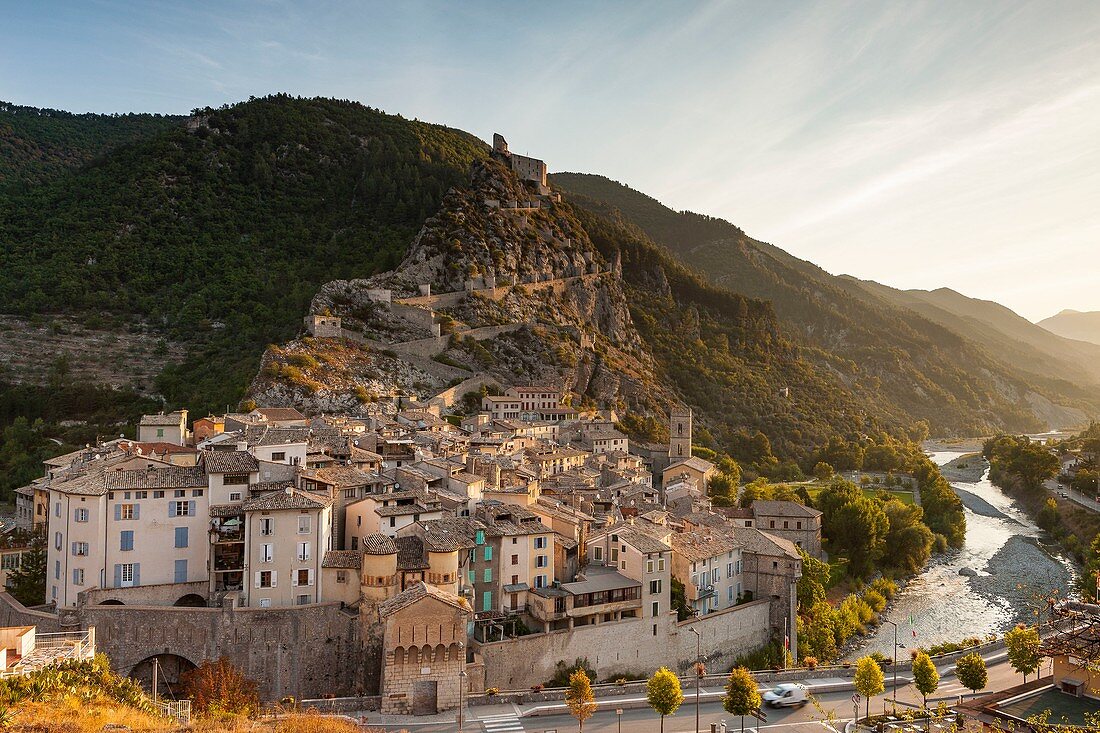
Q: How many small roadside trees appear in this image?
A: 7